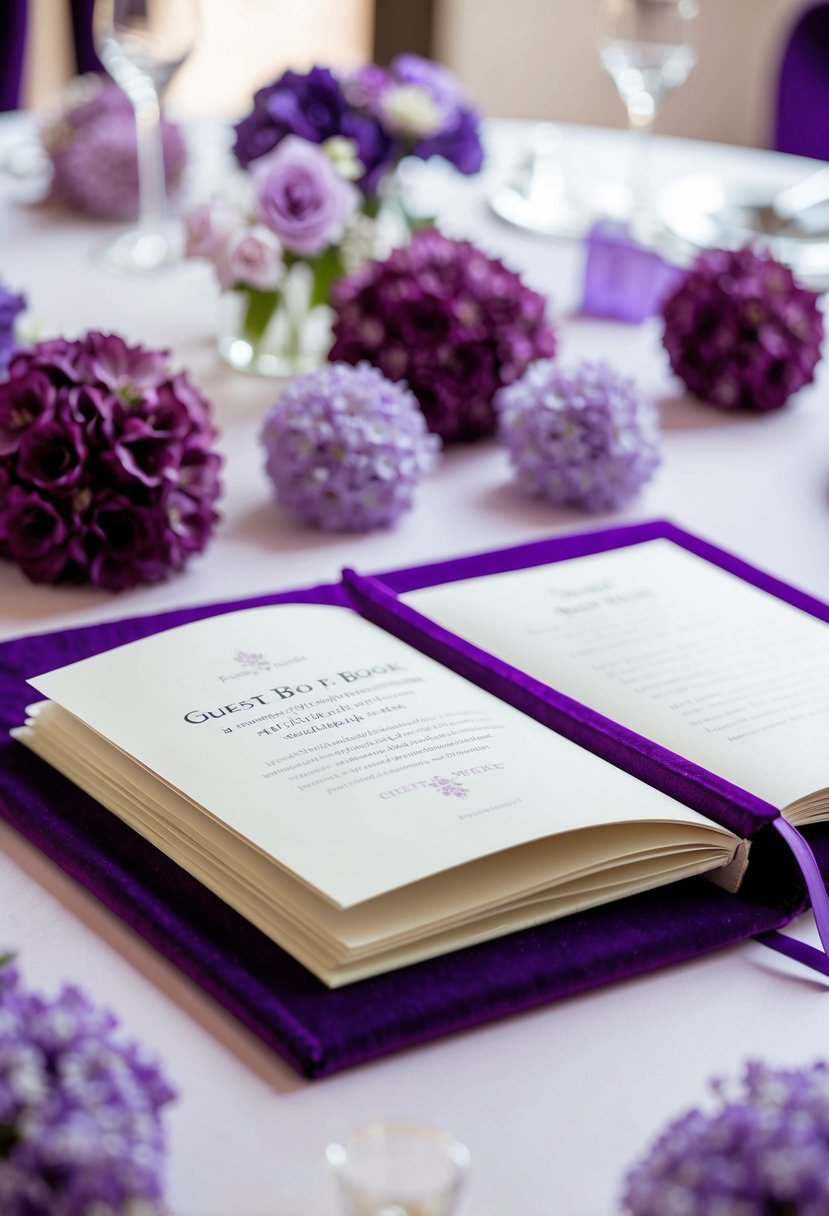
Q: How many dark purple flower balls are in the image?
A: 3